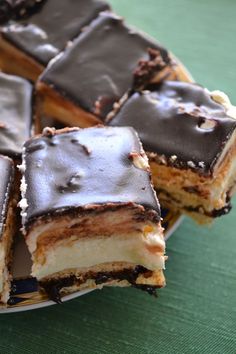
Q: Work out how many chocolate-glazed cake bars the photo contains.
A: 6